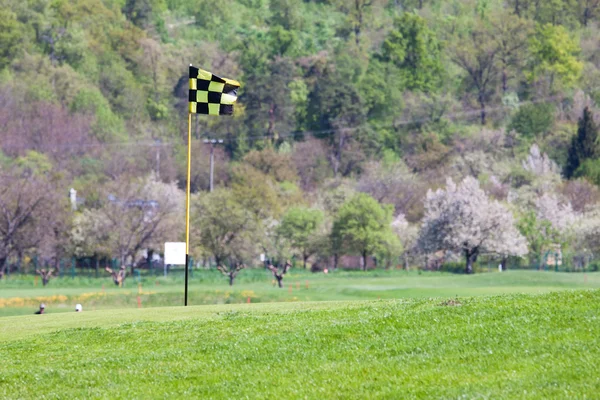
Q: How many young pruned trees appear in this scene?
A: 4